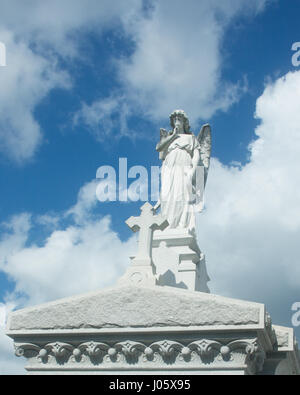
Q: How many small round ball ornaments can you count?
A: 6